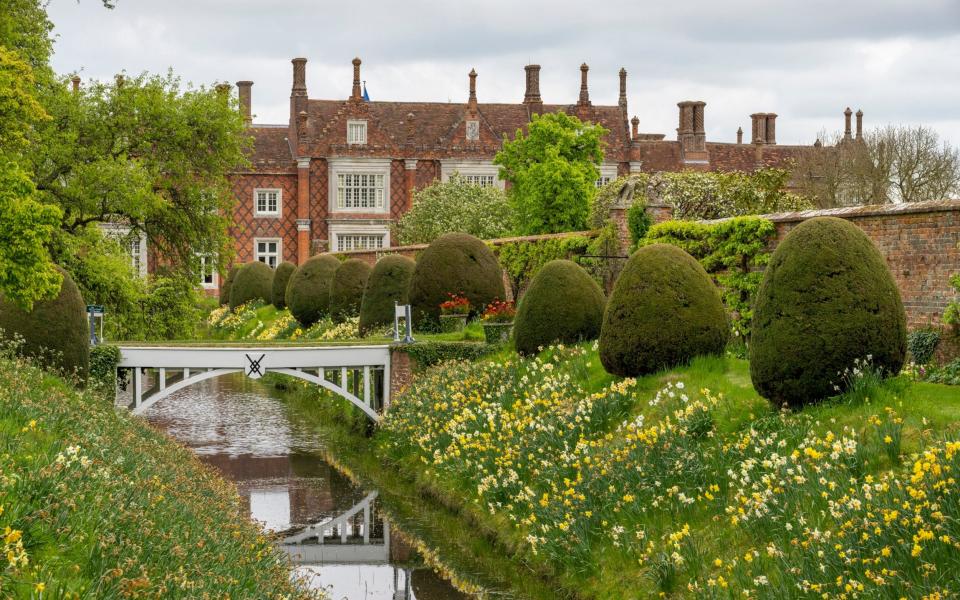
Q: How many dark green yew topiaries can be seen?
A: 11